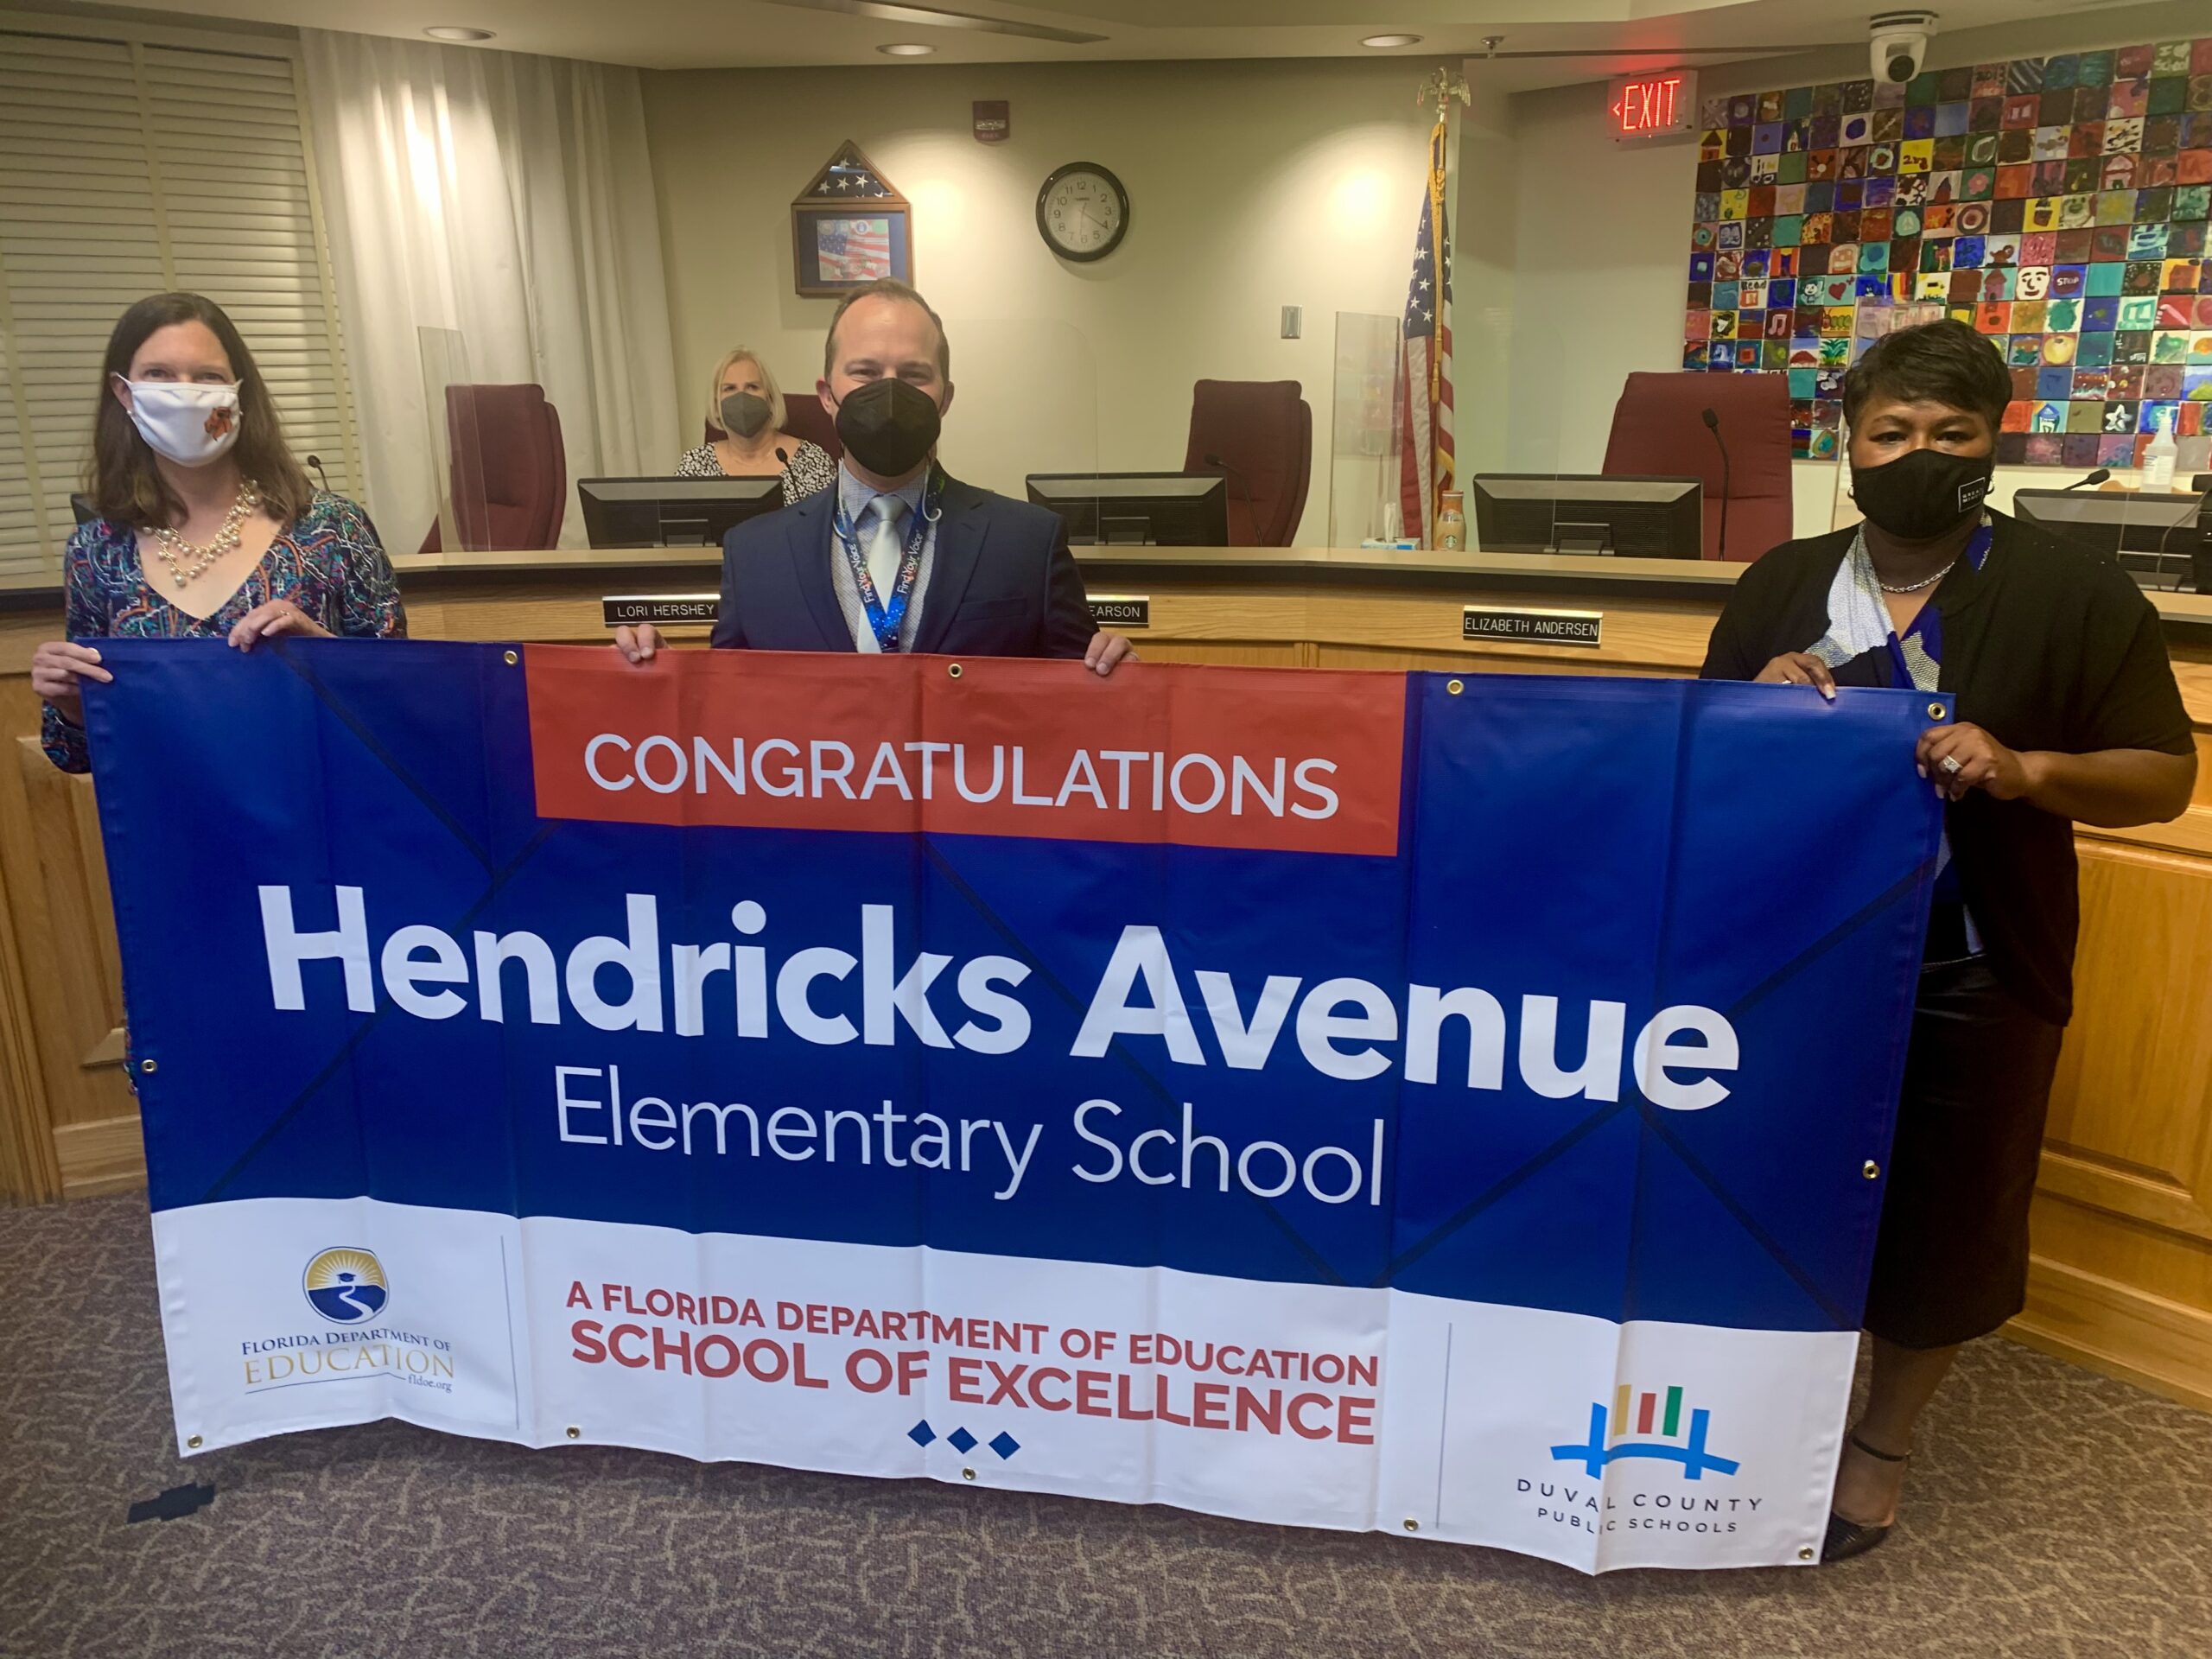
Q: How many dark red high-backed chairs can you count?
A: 4